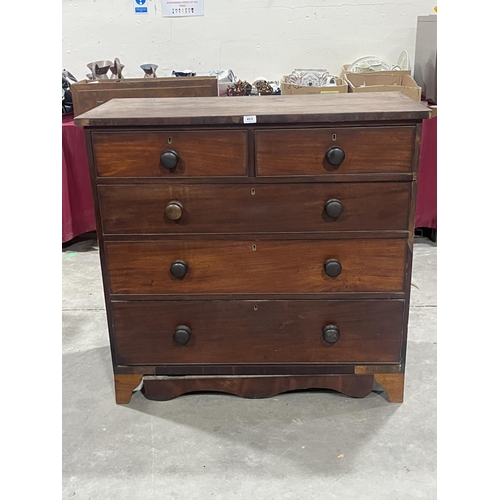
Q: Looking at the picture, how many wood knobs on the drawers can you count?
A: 8